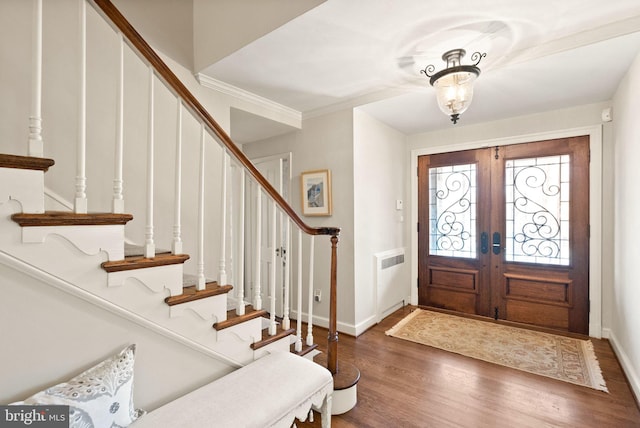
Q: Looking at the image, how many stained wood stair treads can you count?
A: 8